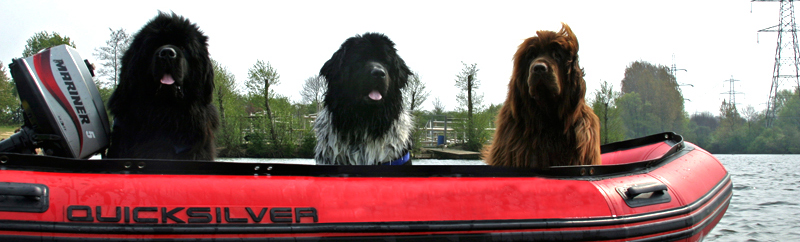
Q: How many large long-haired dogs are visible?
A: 3